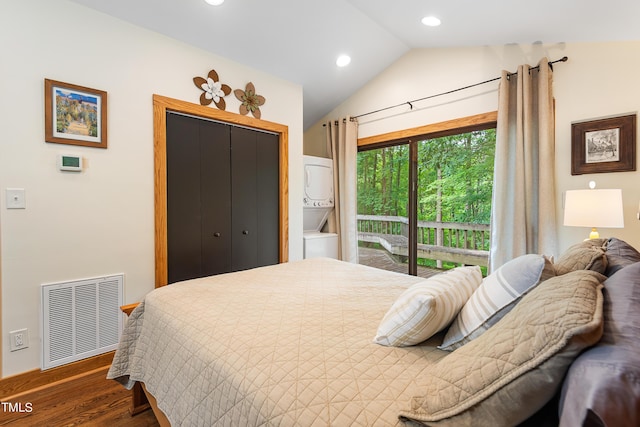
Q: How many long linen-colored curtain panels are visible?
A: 2